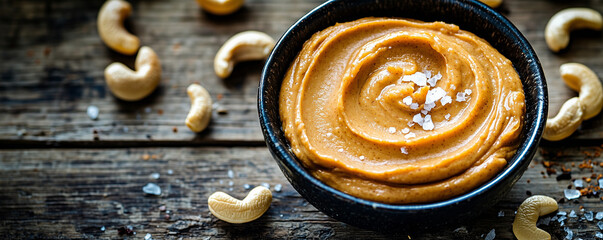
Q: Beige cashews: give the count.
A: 11